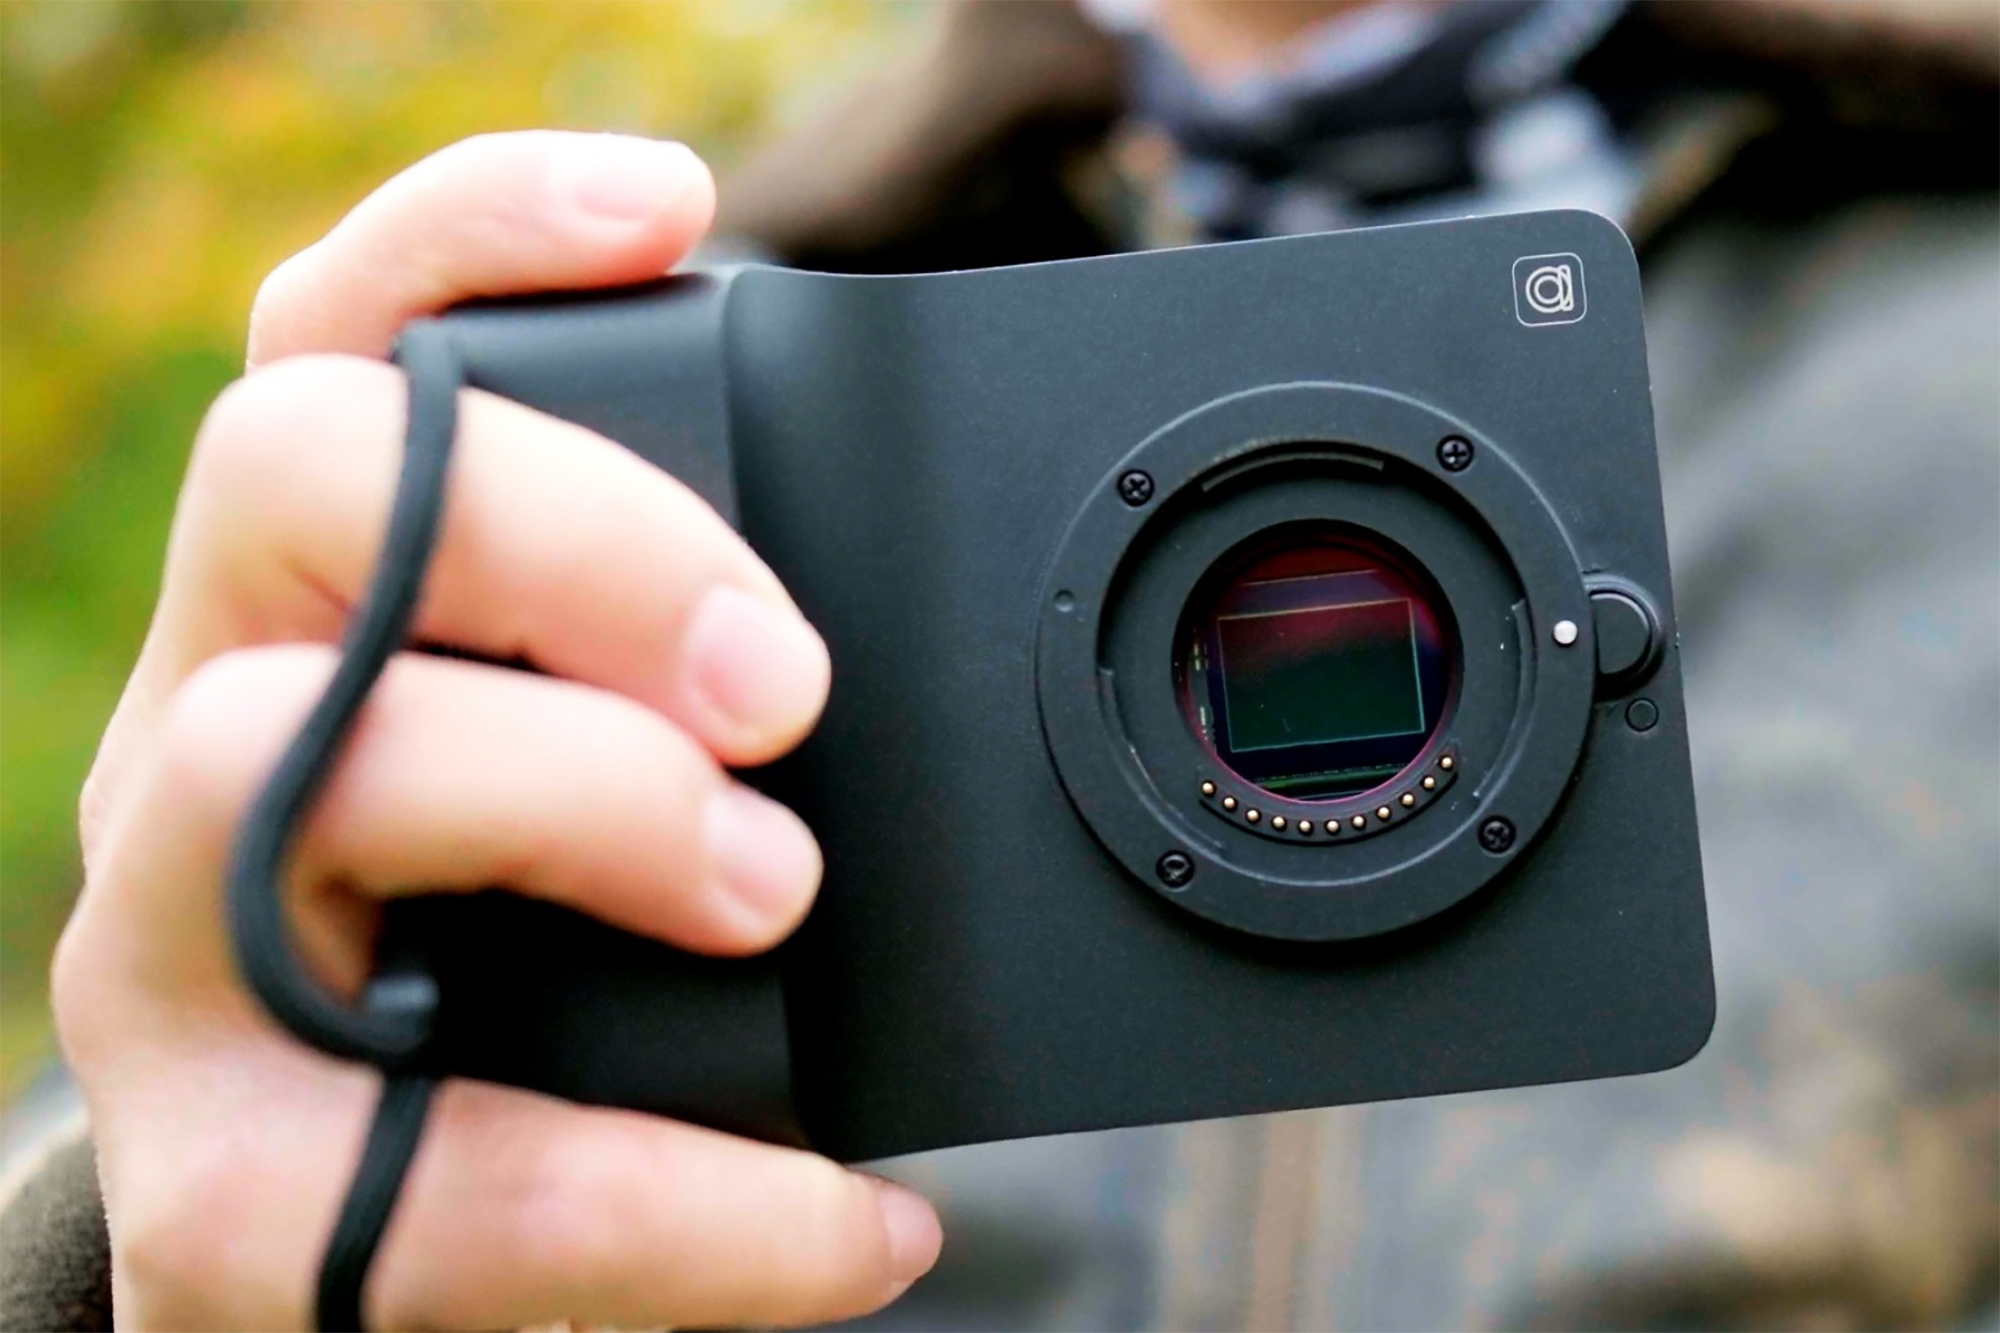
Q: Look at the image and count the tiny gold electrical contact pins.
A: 11